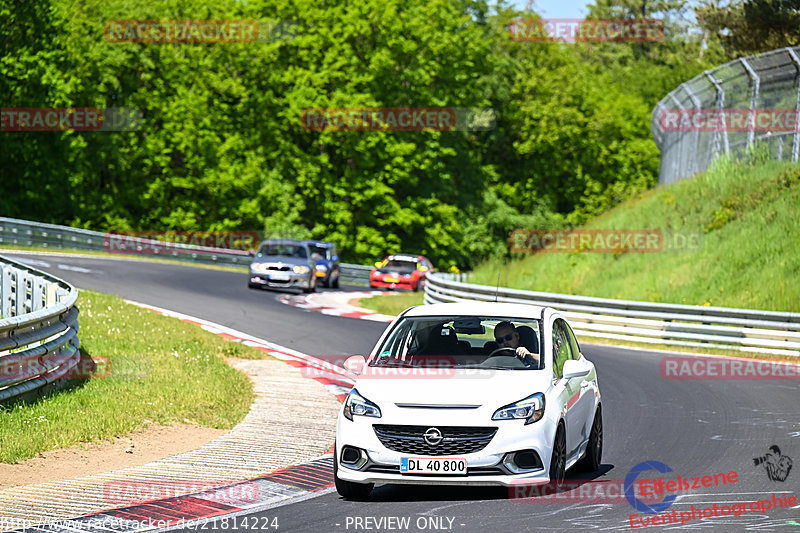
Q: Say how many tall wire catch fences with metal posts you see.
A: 1